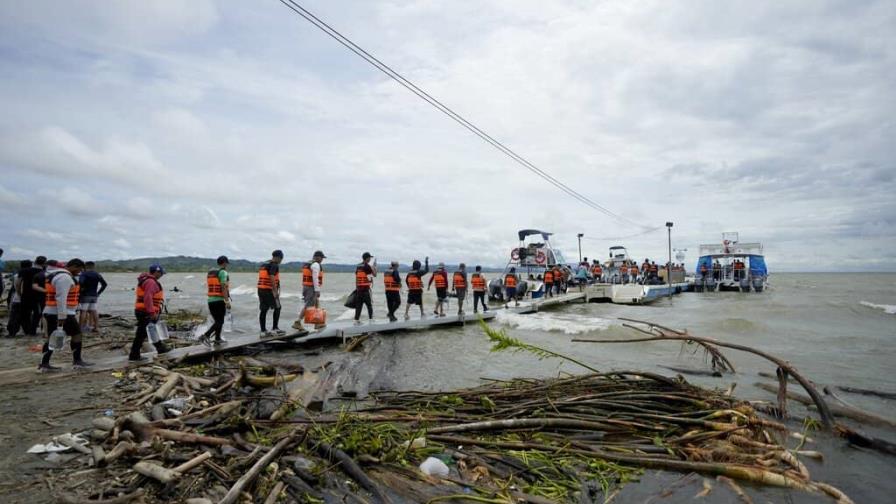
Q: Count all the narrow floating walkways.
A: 1